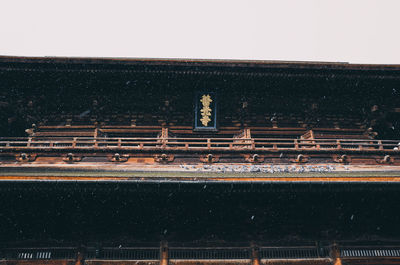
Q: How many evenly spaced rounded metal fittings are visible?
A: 9